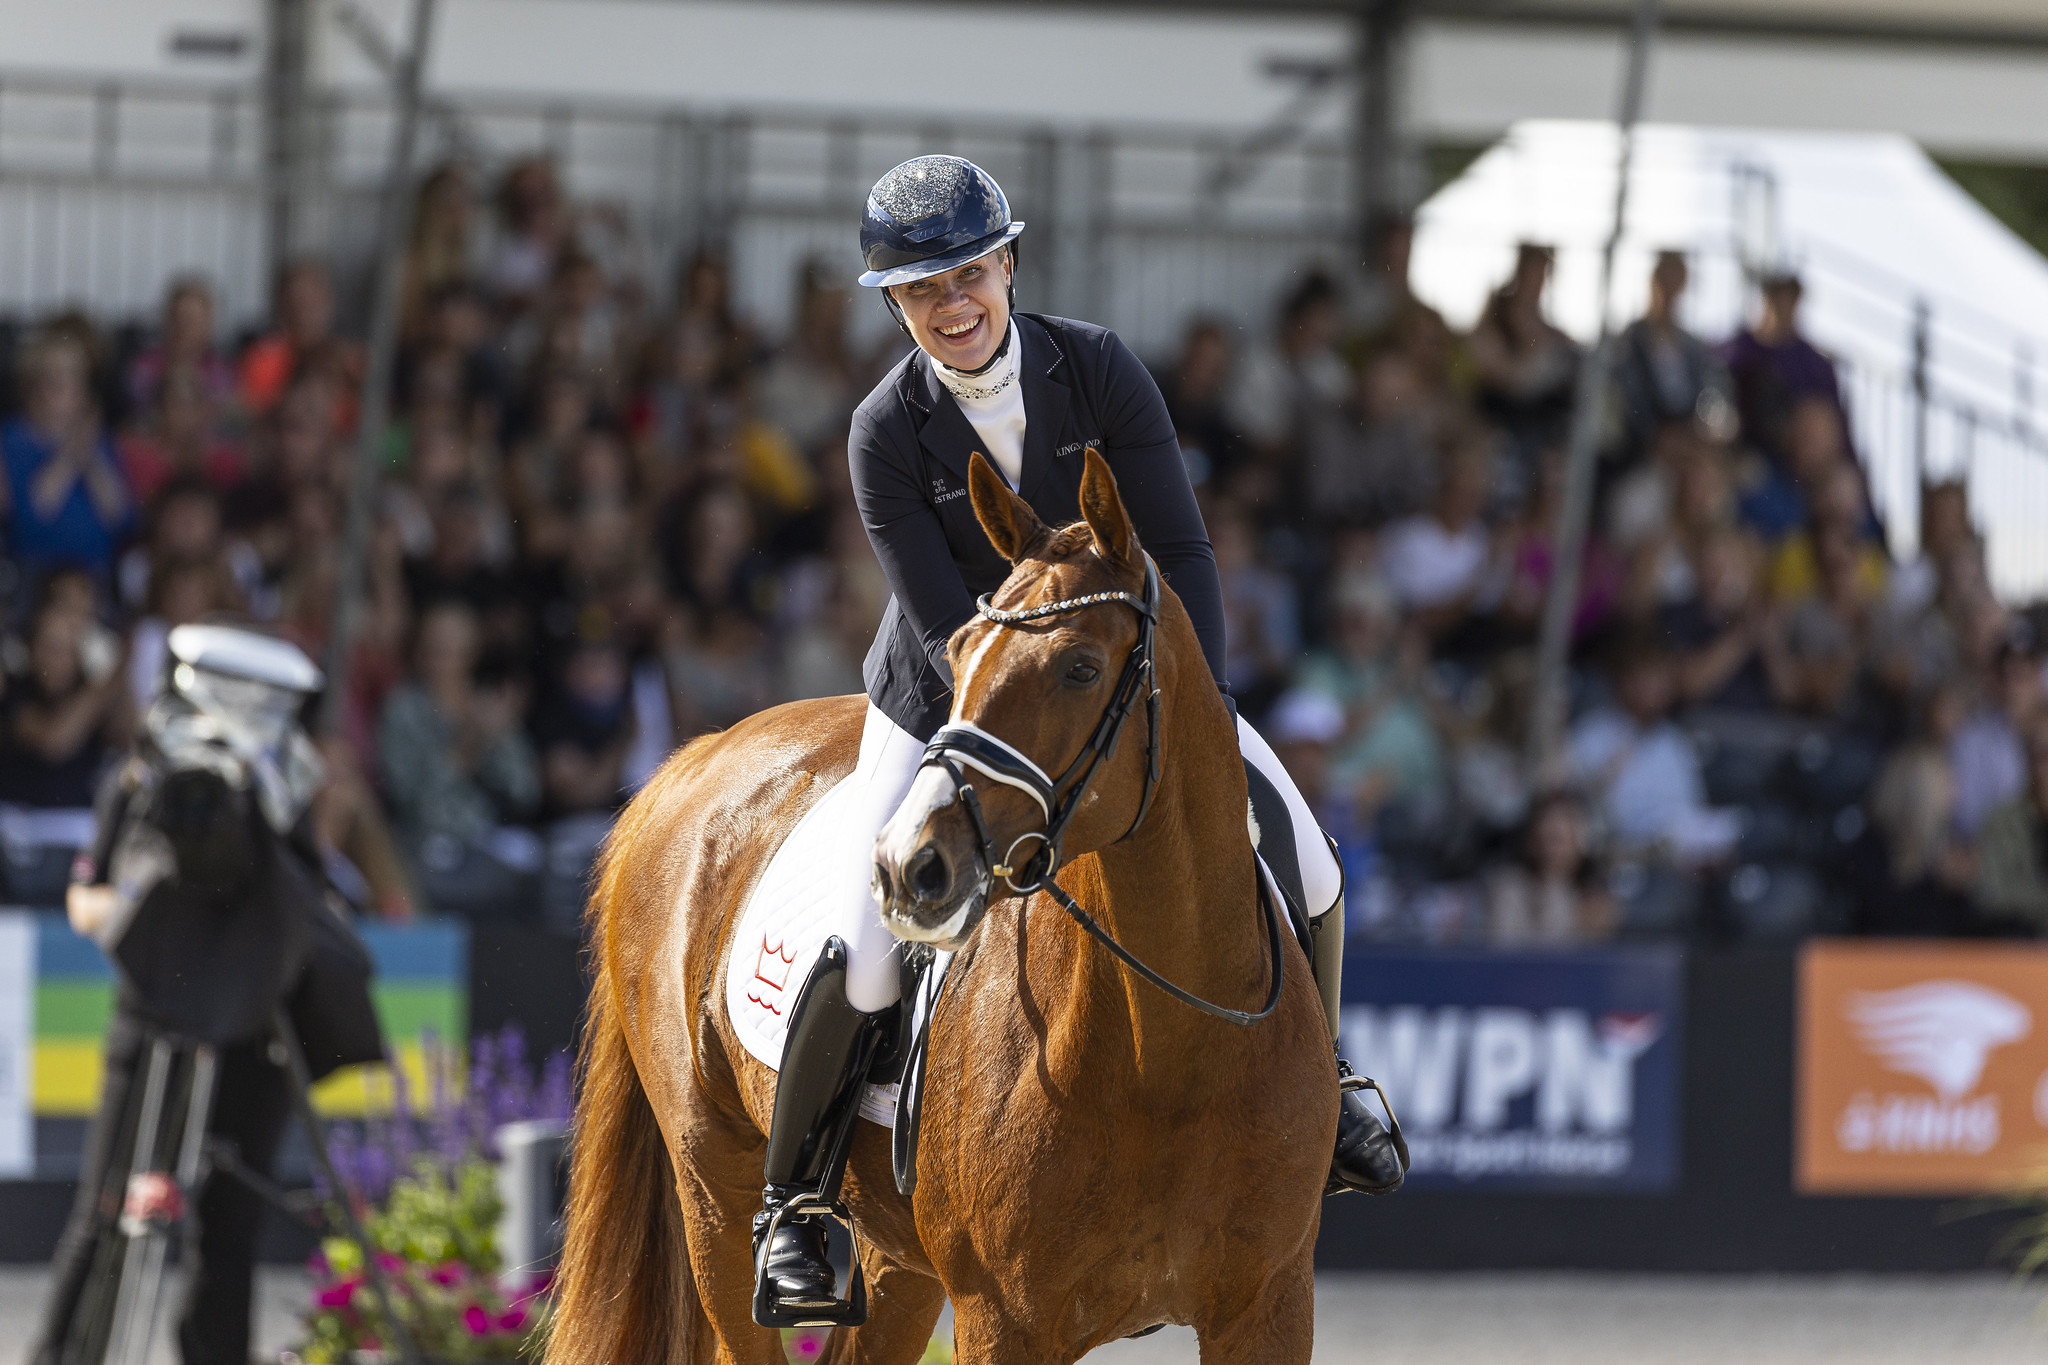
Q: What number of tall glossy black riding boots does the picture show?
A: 2